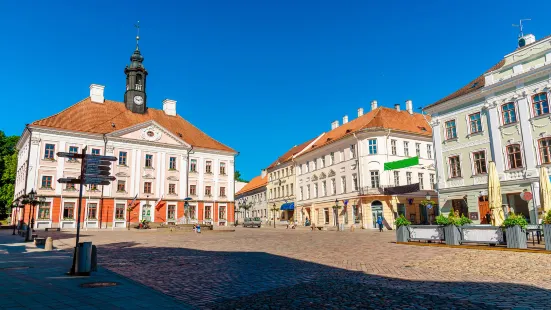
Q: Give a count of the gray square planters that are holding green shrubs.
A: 4